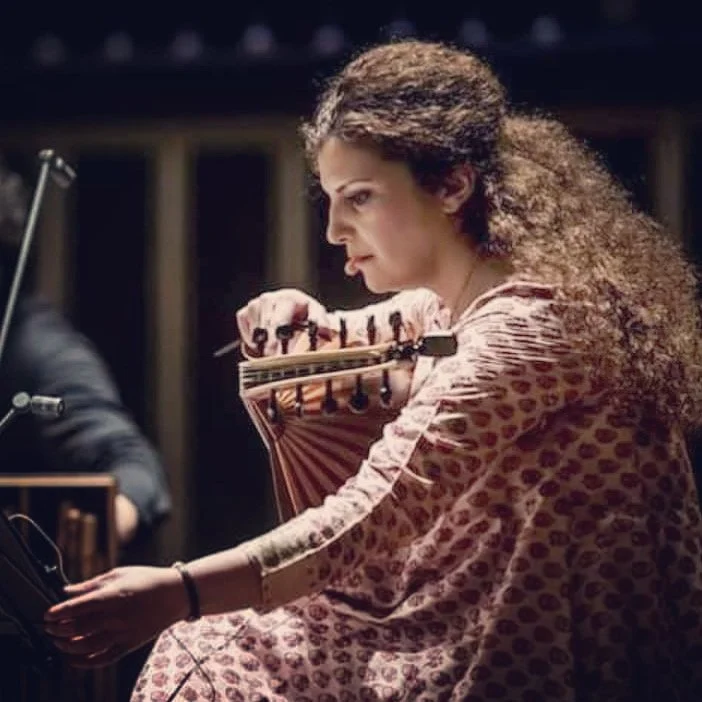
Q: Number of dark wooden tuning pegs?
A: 11